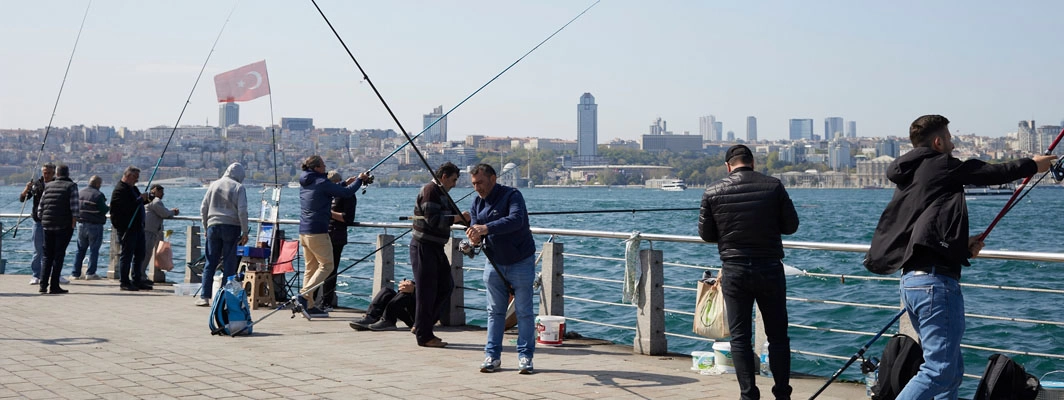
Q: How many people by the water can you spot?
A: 13